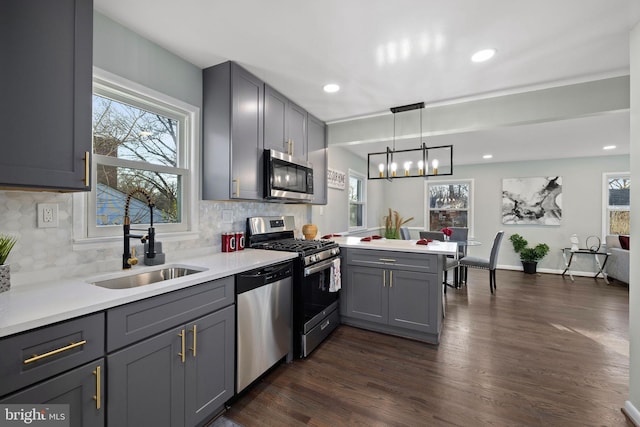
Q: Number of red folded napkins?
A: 3